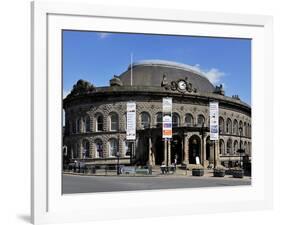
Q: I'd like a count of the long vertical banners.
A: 3